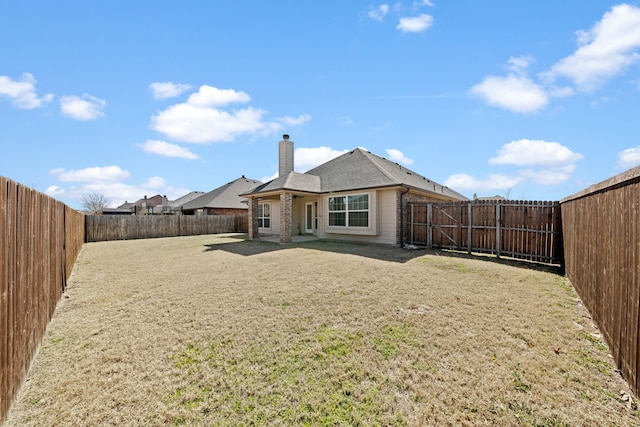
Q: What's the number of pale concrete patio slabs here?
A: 1